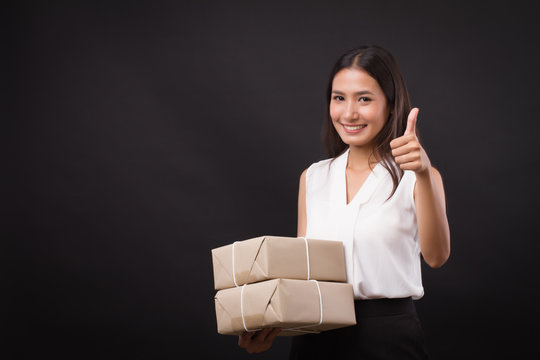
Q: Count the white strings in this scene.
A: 4